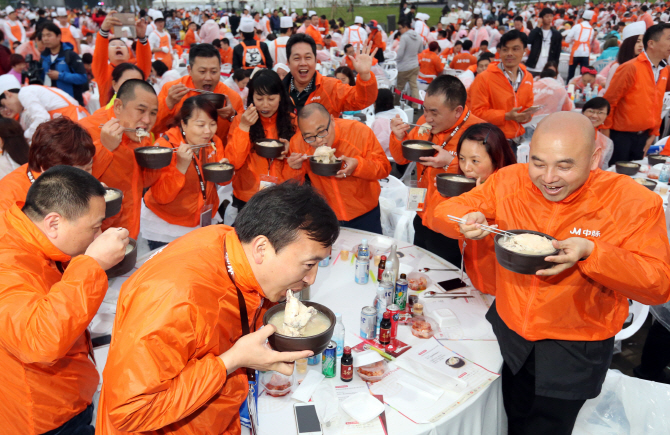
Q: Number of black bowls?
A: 14